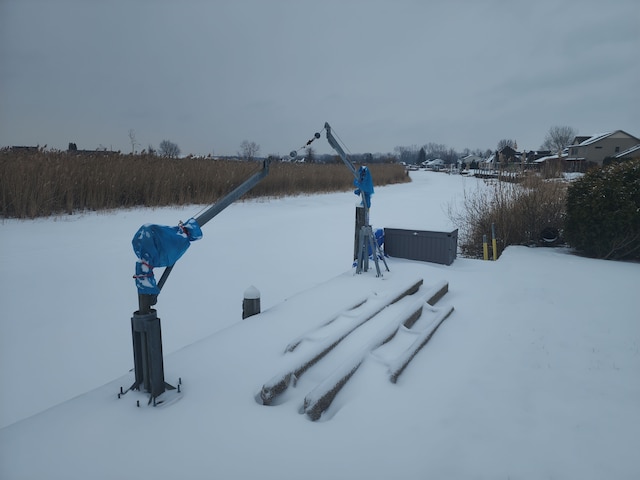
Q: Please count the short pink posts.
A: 0